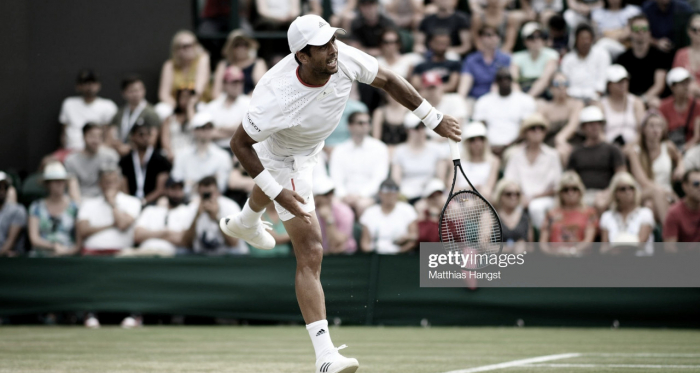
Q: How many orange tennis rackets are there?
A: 0